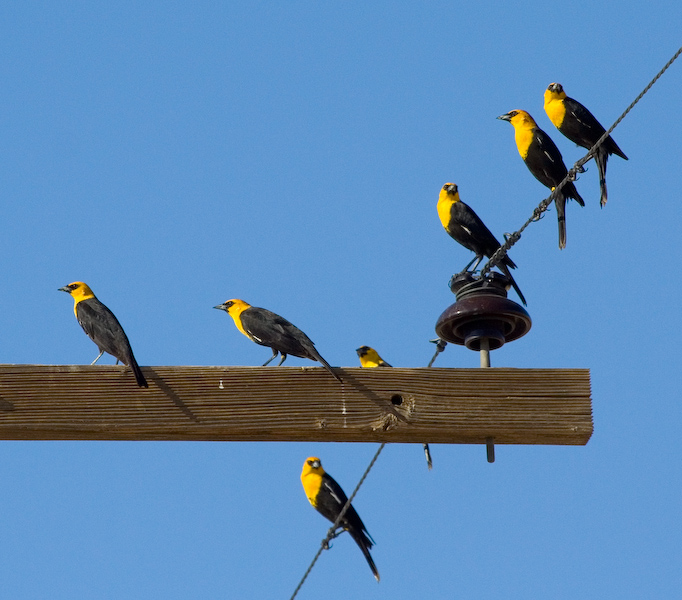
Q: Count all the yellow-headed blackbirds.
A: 7